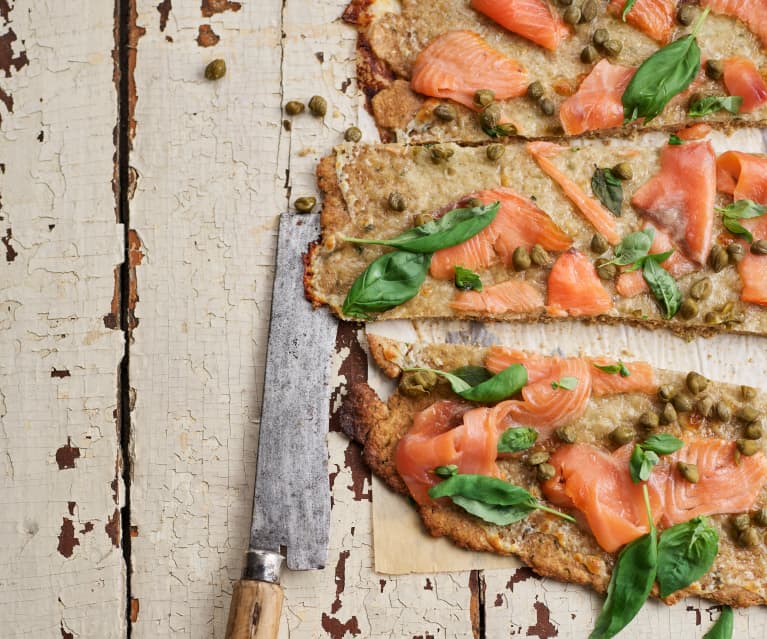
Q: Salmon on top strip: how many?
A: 6